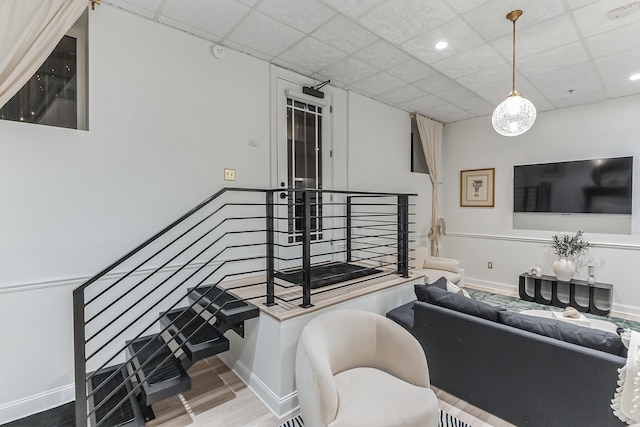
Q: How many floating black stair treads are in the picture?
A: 4